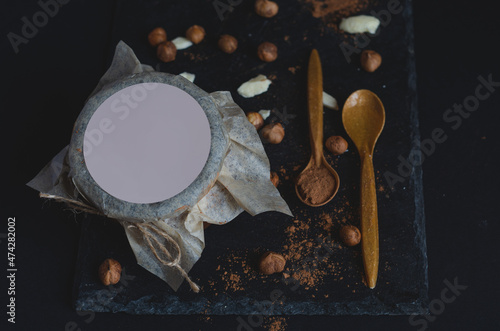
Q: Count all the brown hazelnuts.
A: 14